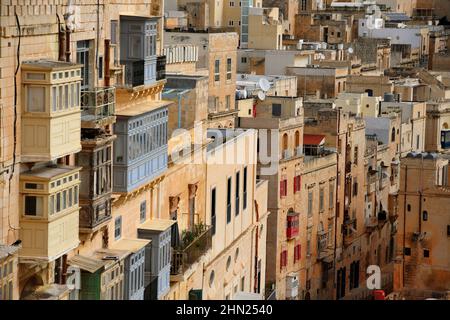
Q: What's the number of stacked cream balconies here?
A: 2